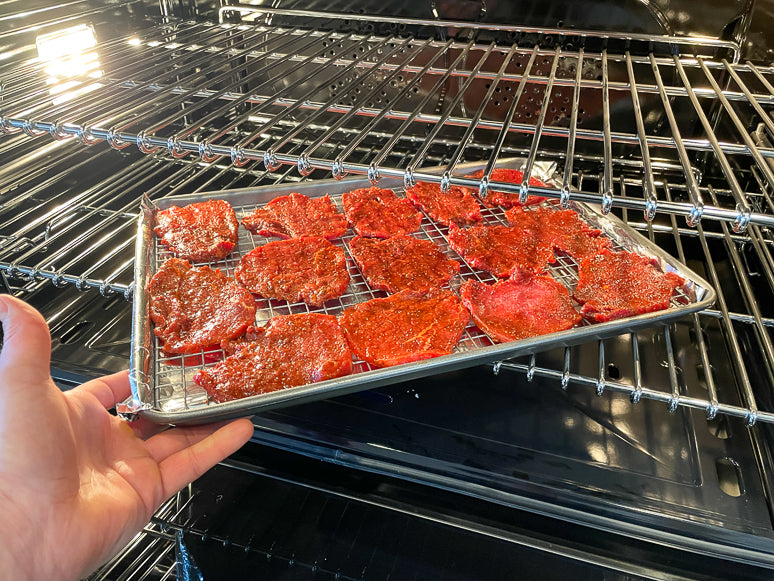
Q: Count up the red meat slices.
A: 14